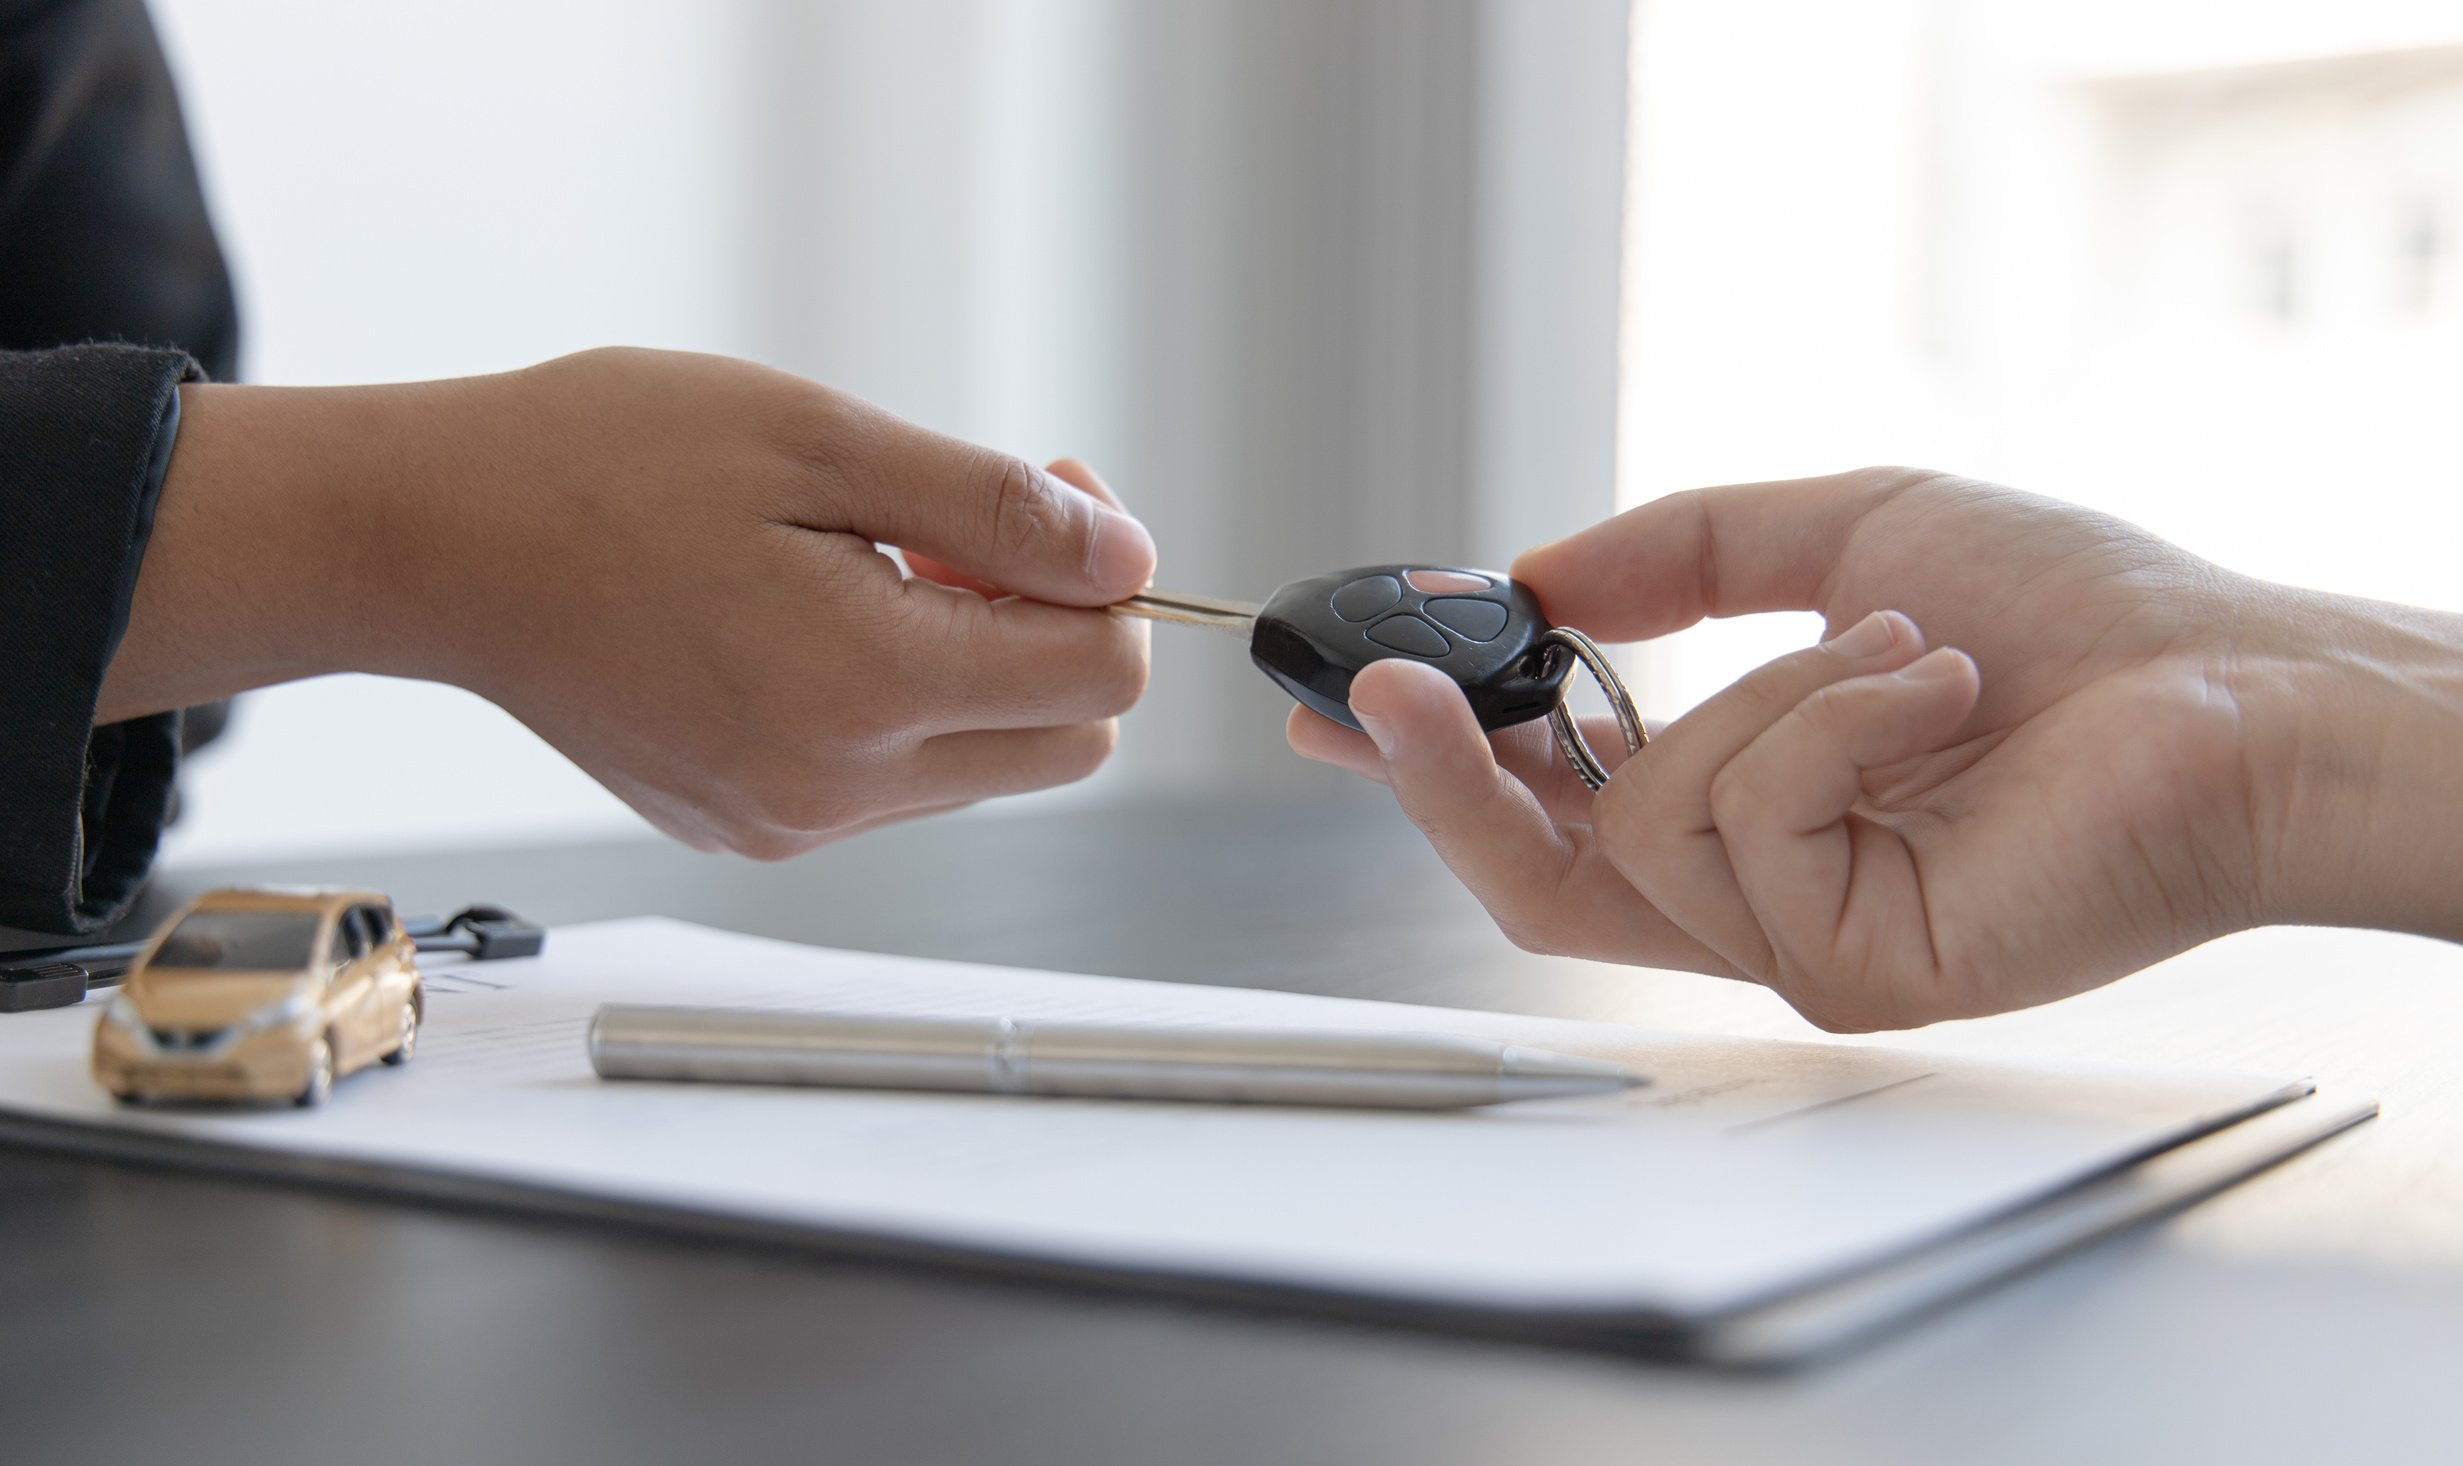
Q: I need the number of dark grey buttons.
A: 3